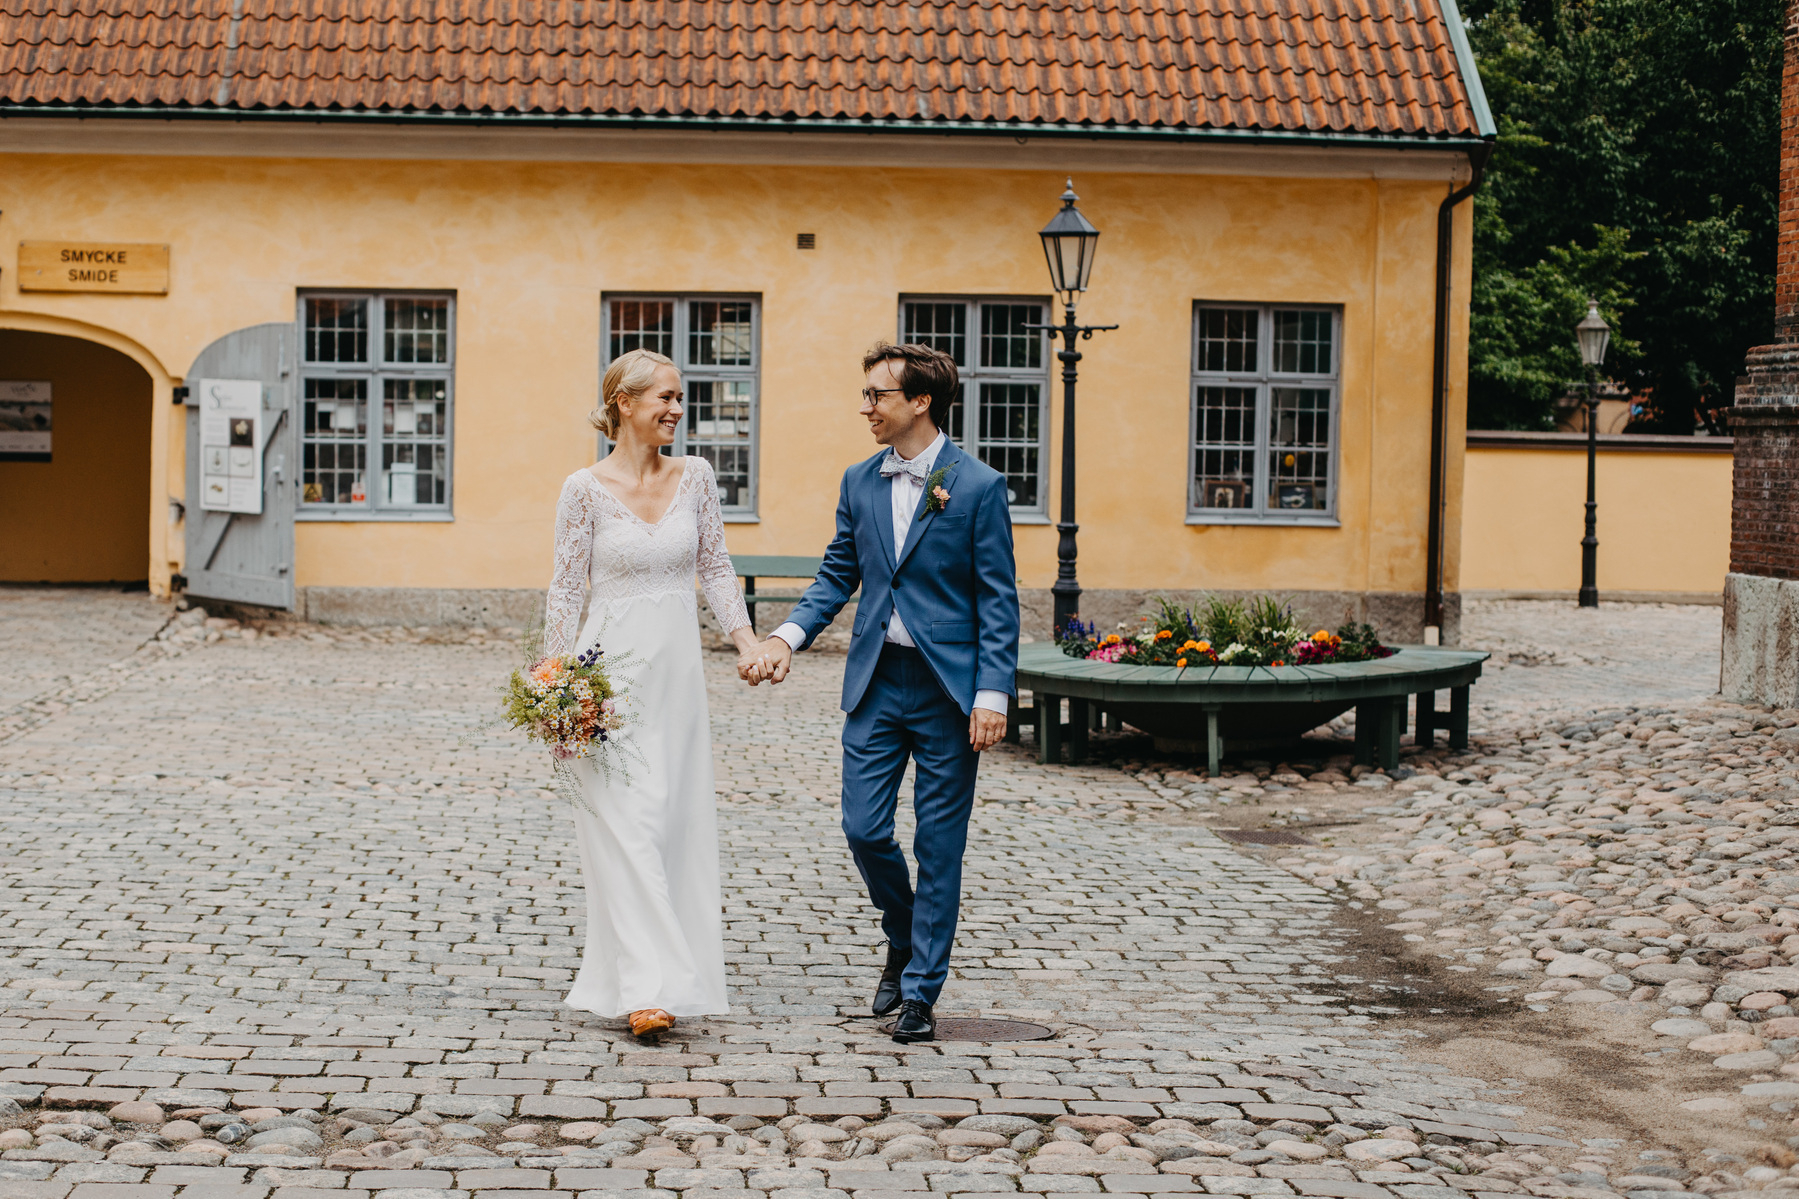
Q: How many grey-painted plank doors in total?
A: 1